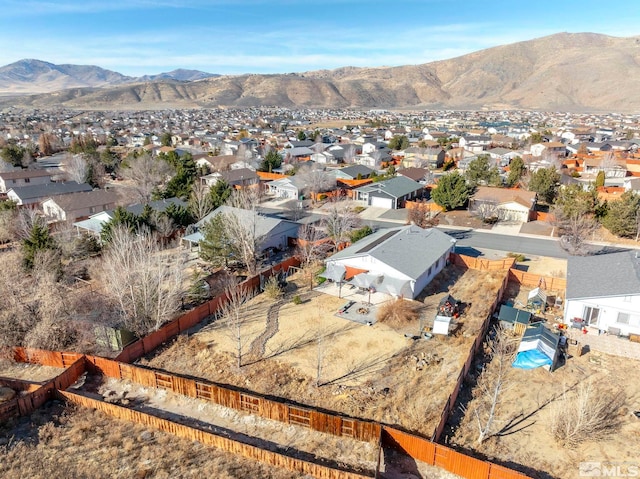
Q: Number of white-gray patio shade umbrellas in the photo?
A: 3